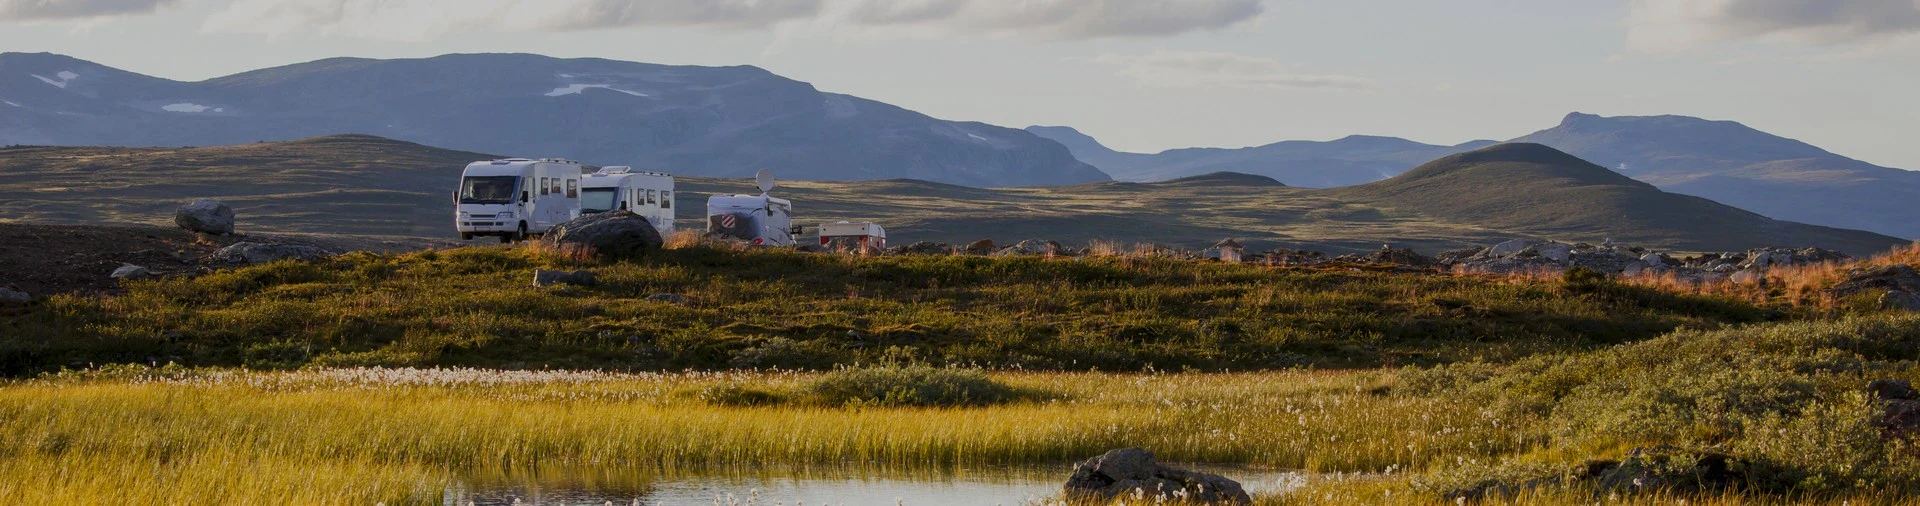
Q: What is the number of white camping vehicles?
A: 4